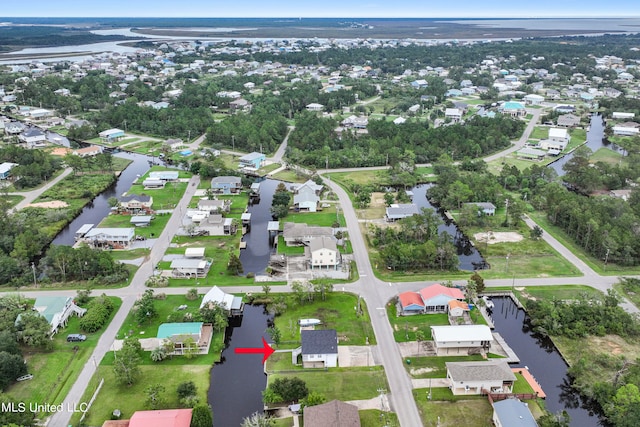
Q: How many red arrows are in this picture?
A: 1